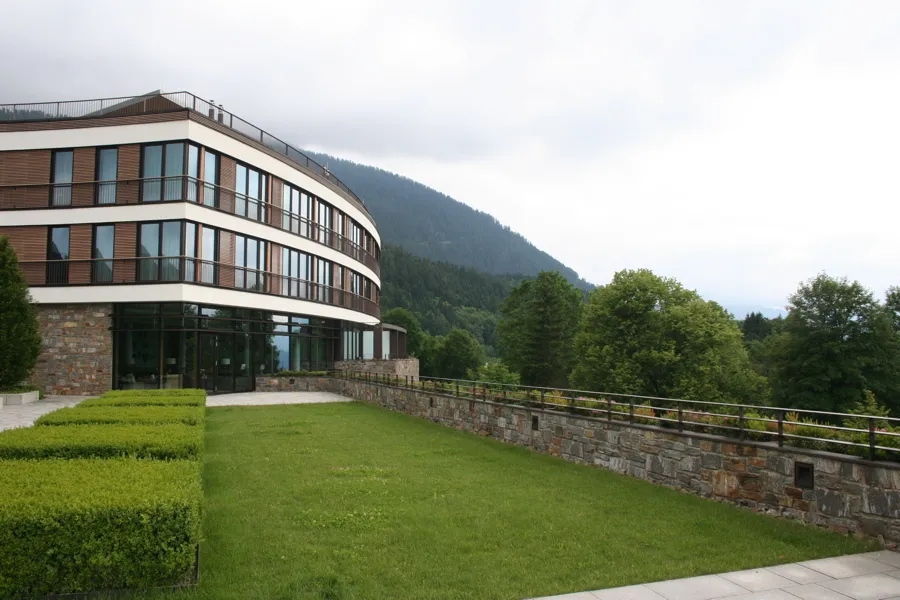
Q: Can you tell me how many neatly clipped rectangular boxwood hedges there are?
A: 5